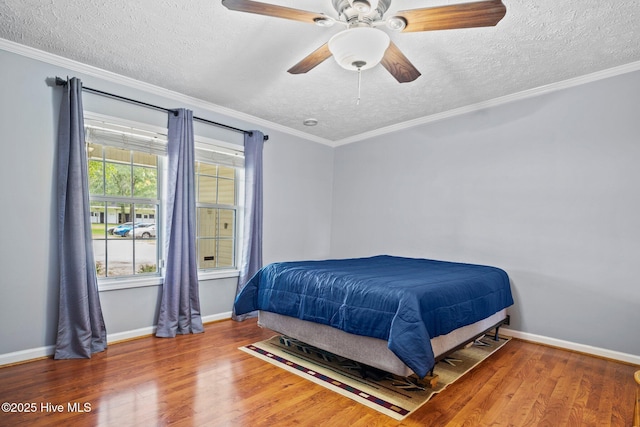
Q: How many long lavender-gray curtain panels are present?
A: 3